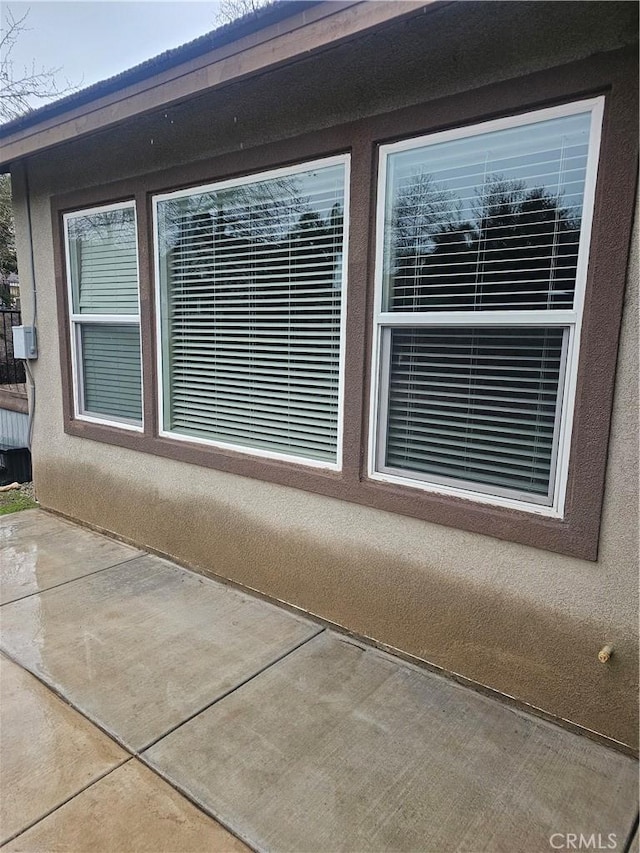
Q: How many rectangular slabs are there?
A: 5